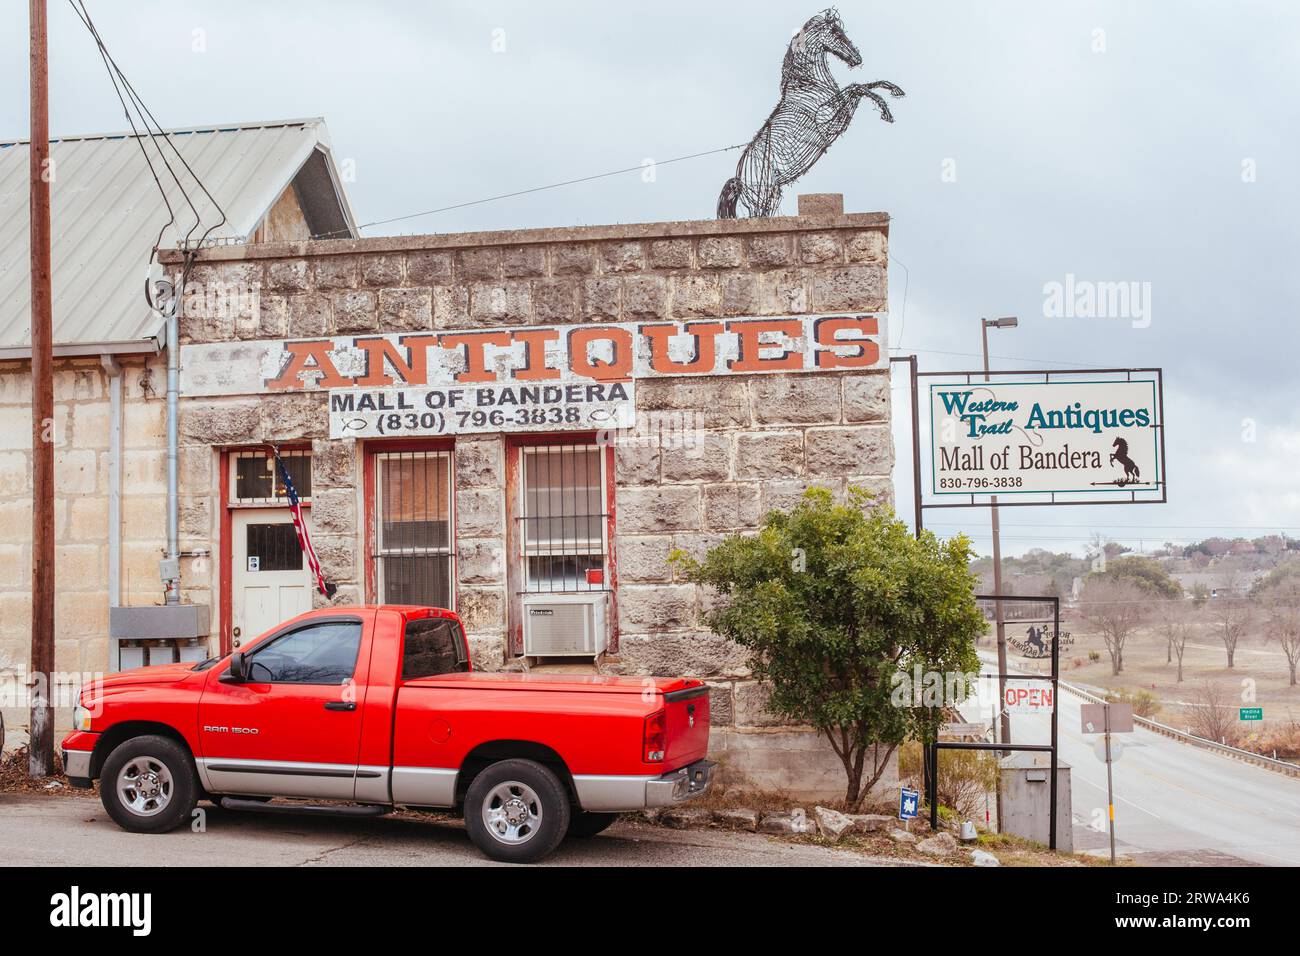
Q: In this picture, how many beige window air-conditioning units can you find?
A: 1